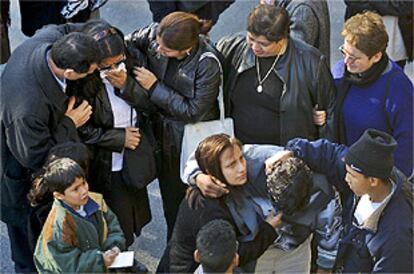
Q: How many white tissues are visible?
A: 1